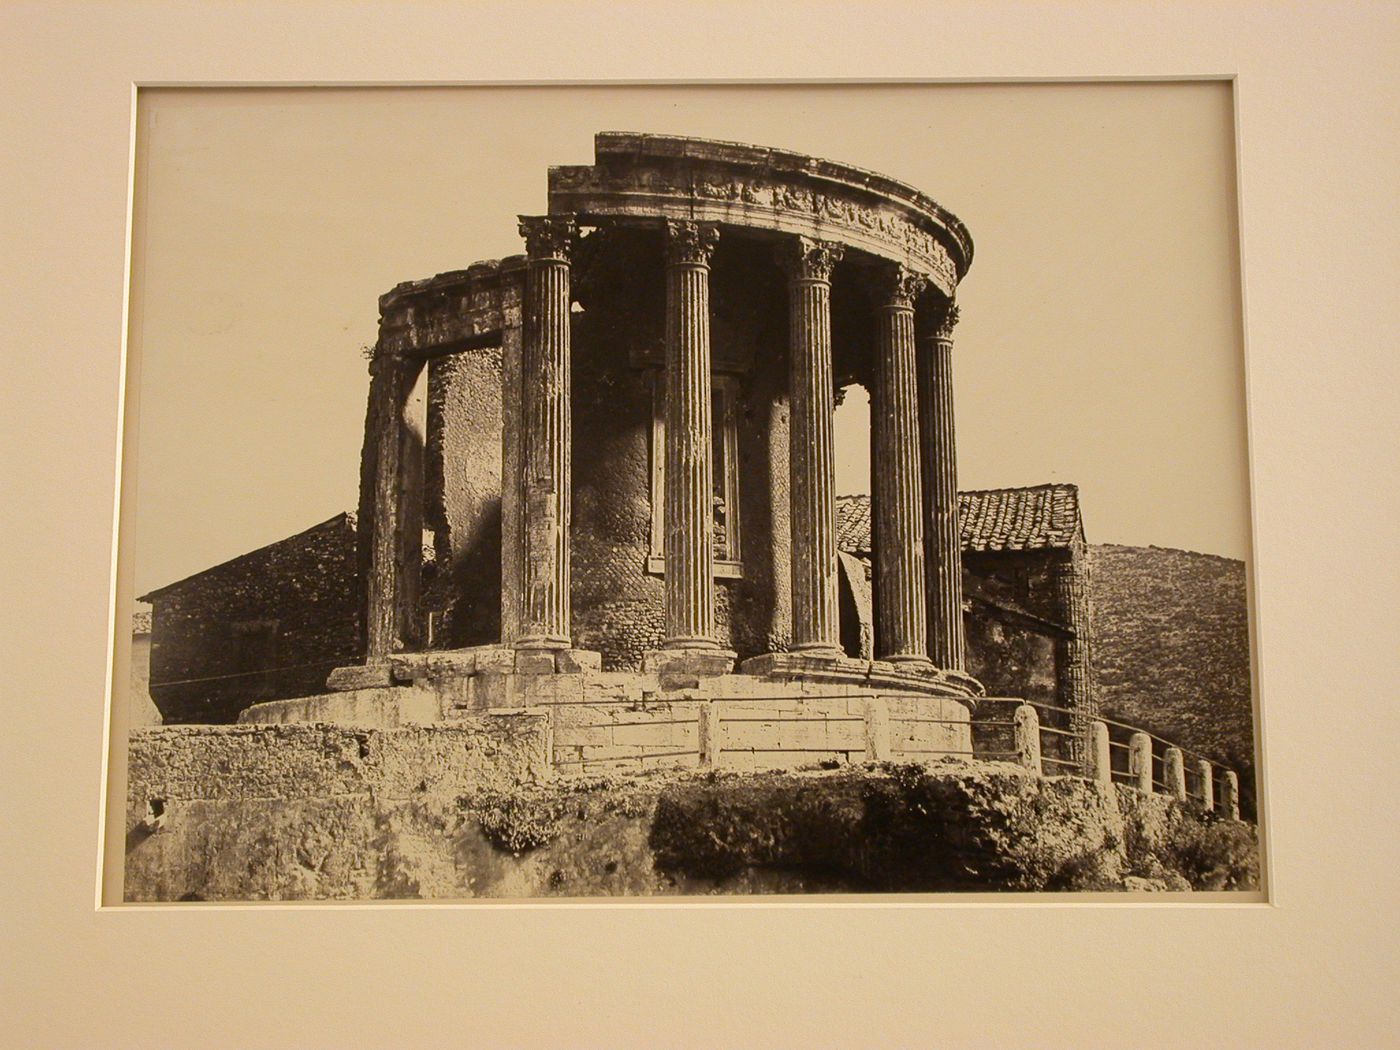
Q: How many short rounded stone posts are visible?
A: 8